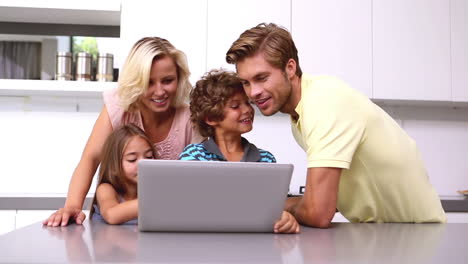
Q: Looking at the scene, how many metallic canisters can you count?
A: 3